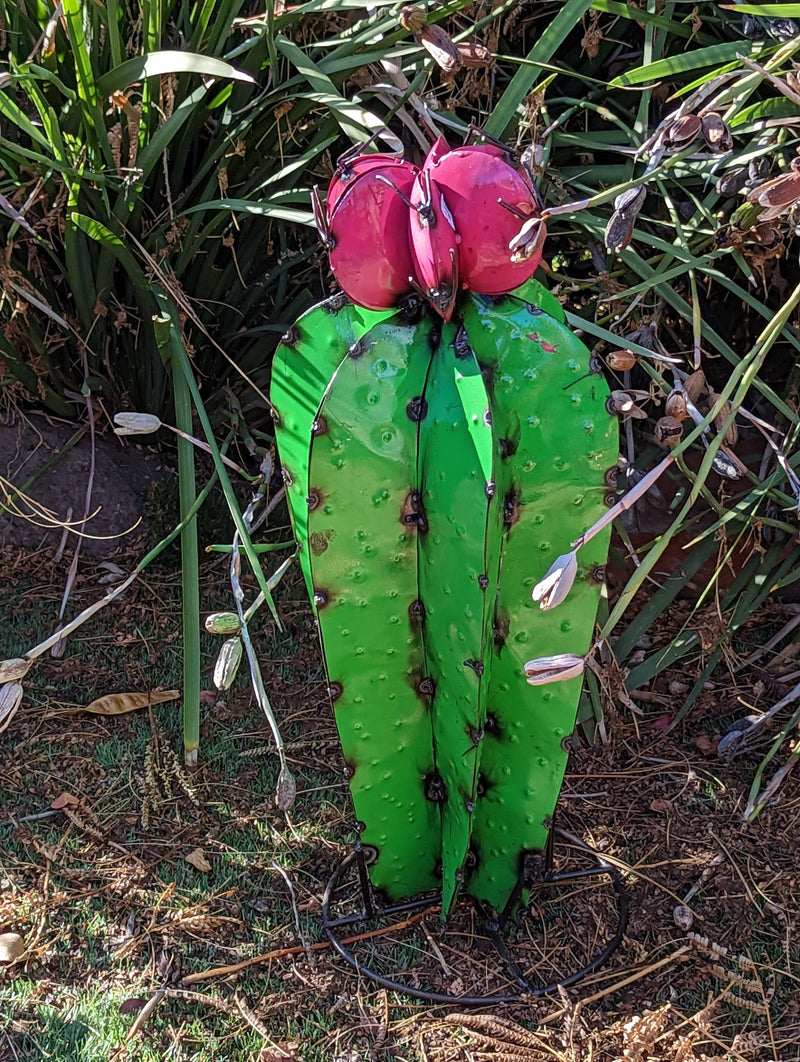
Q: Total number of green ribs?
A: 5